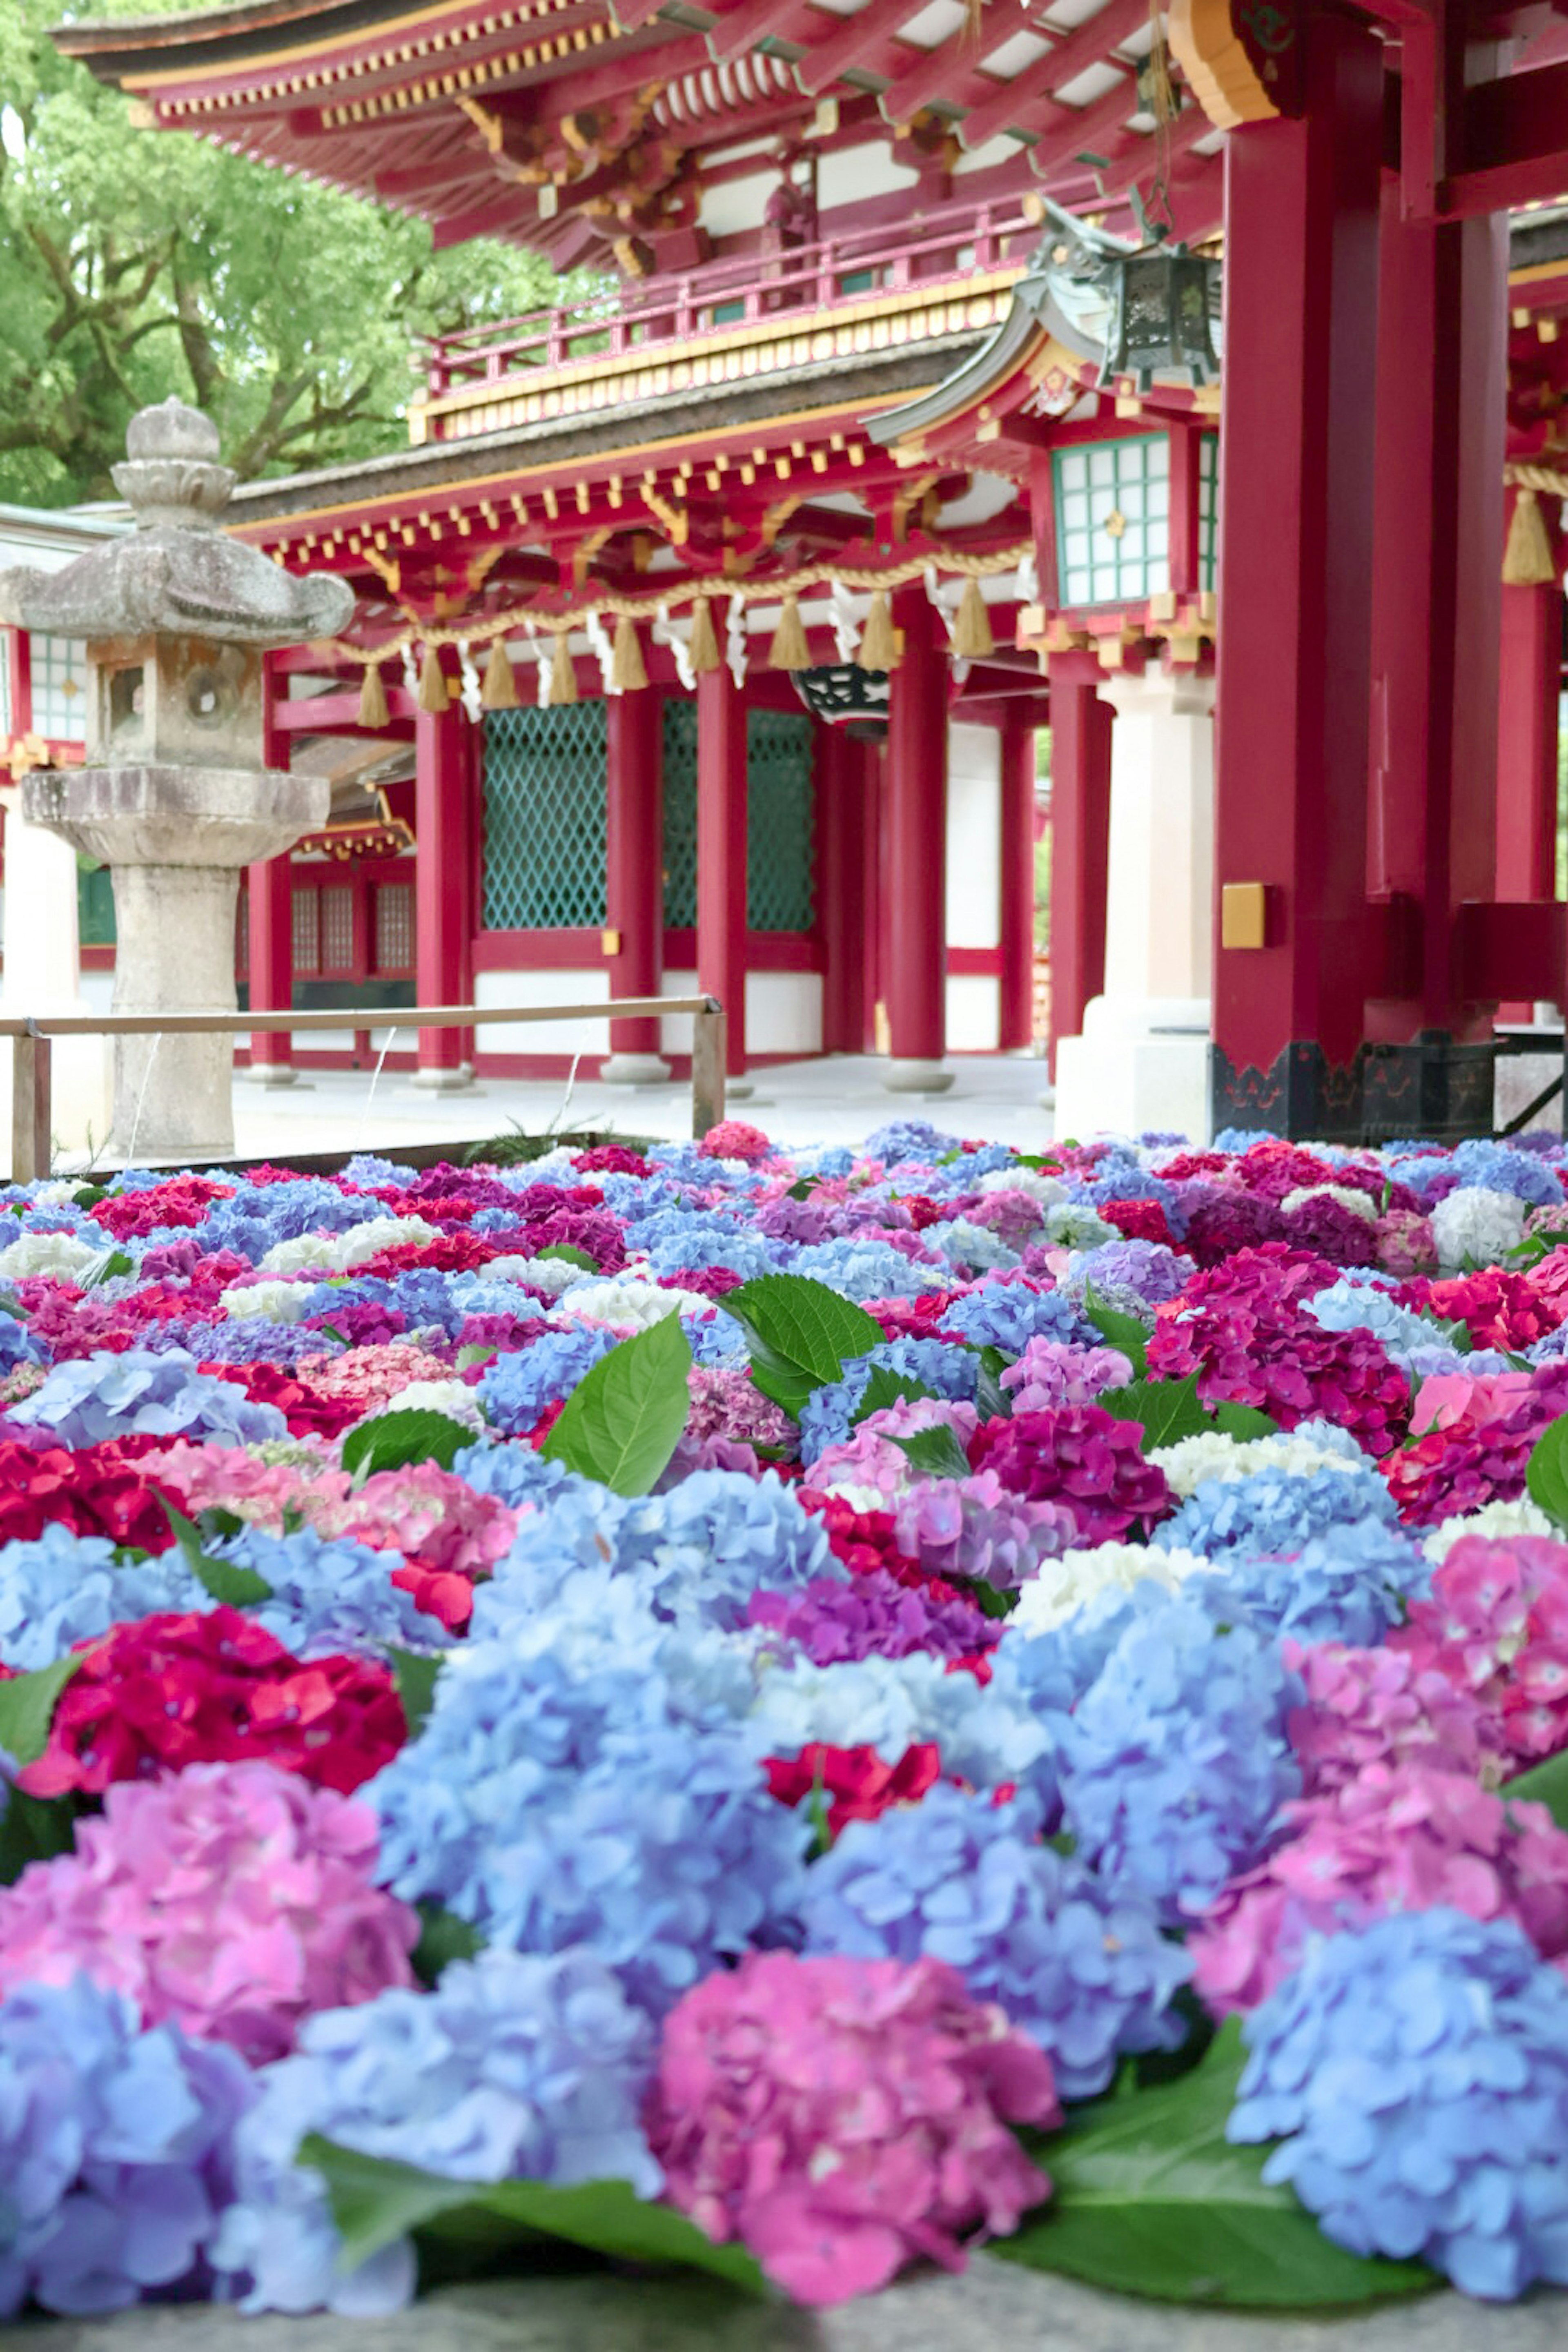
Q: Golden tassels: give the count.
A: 10